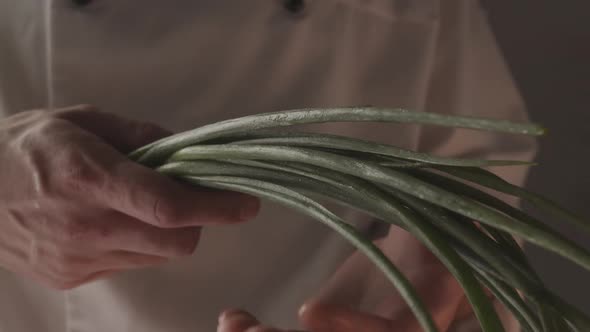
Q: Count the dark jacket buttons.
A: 2